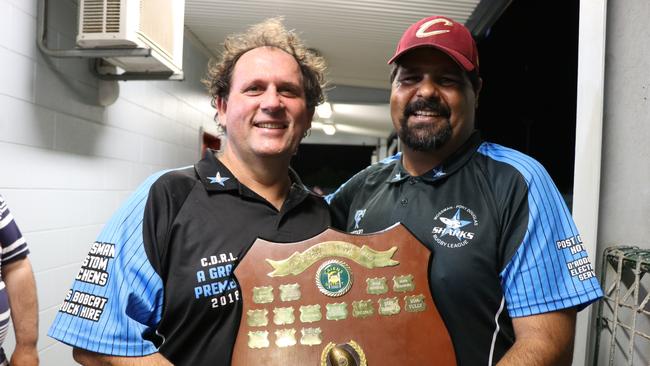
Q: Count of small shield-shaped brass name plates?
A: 14